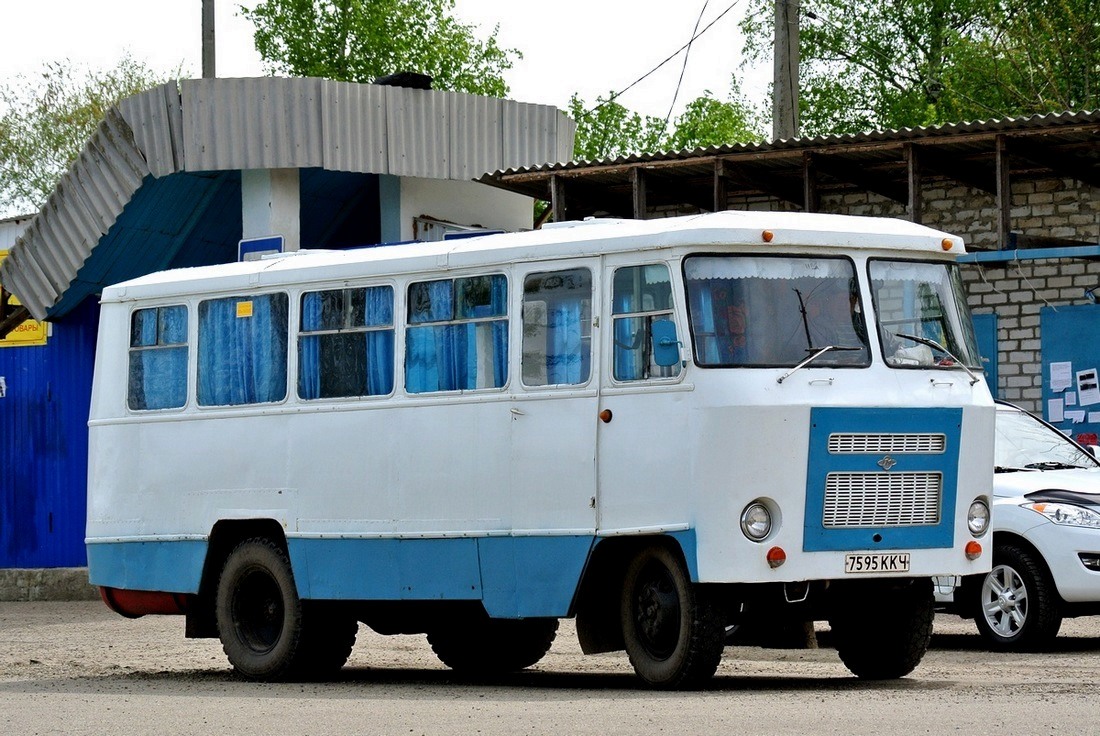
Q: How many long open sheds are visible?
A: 1